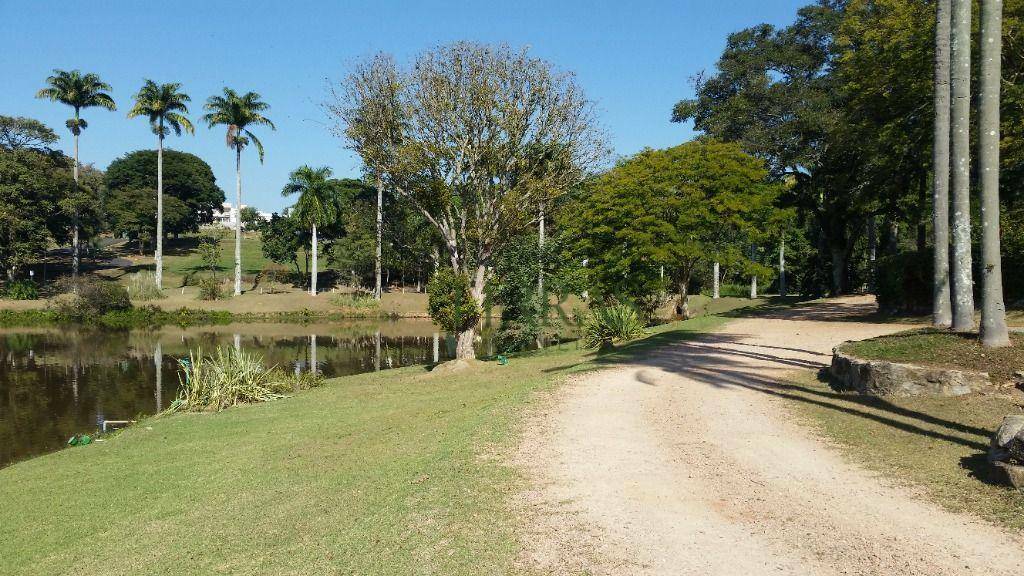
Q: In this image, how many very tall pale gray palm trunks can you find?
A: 3